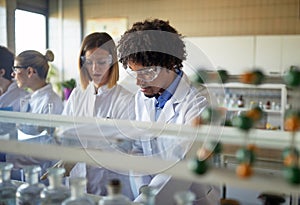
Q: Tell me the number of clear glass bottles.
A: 7